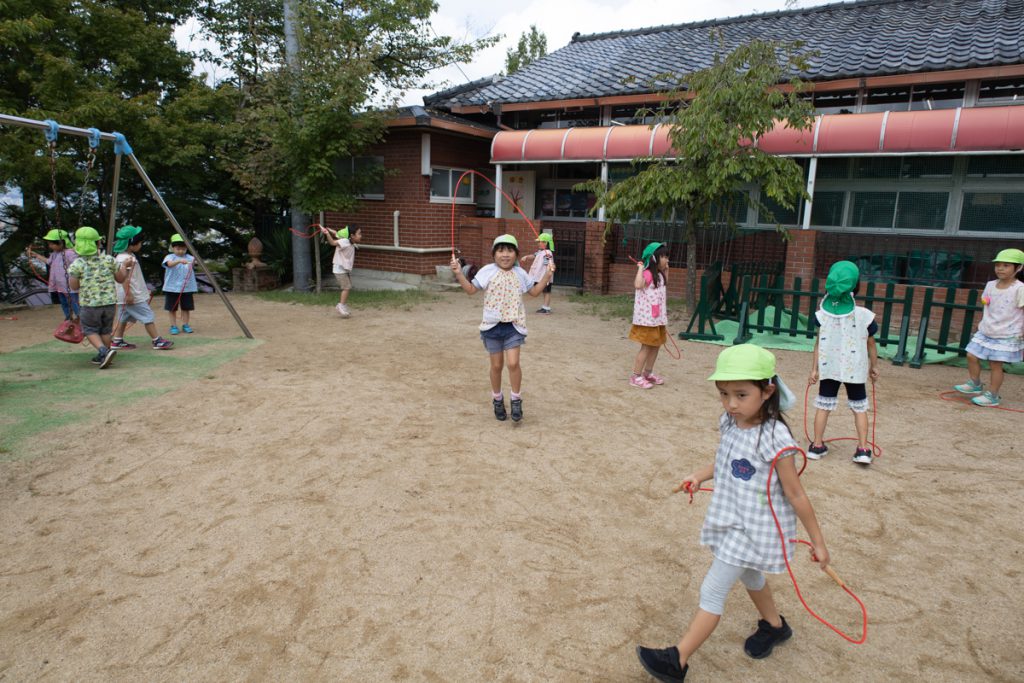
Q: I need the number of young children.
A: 11